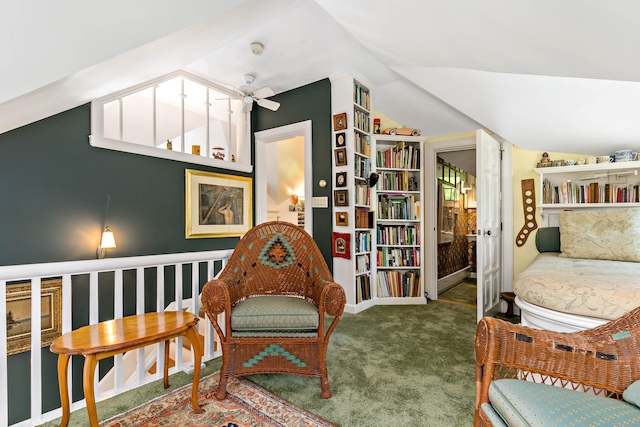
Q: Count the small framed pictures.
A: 7